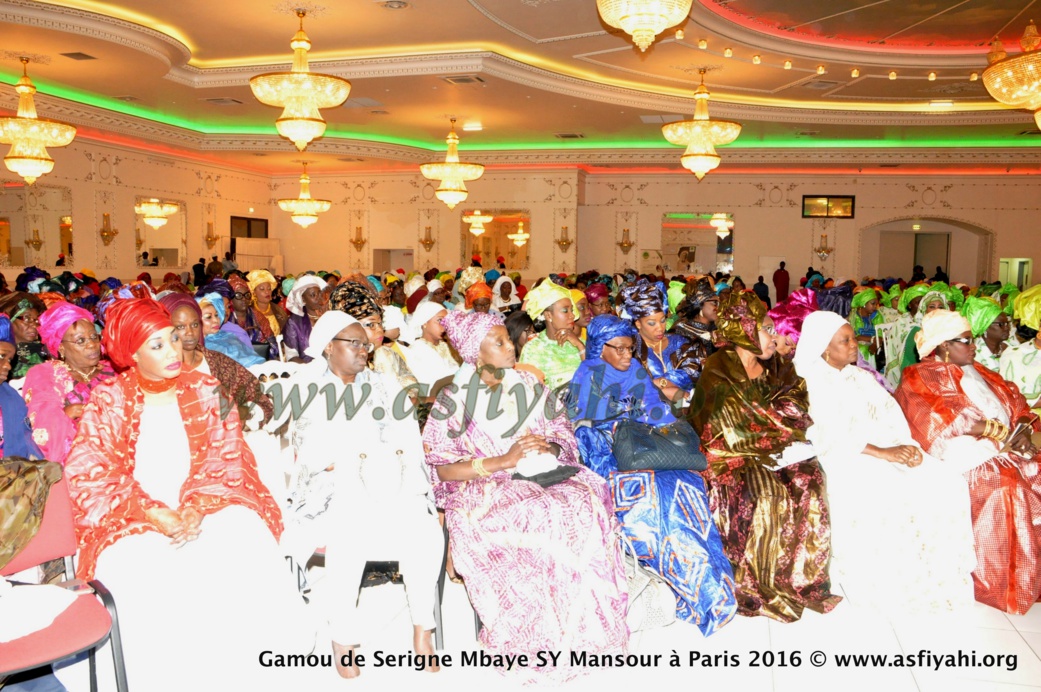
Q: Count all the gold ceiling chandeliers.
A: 7